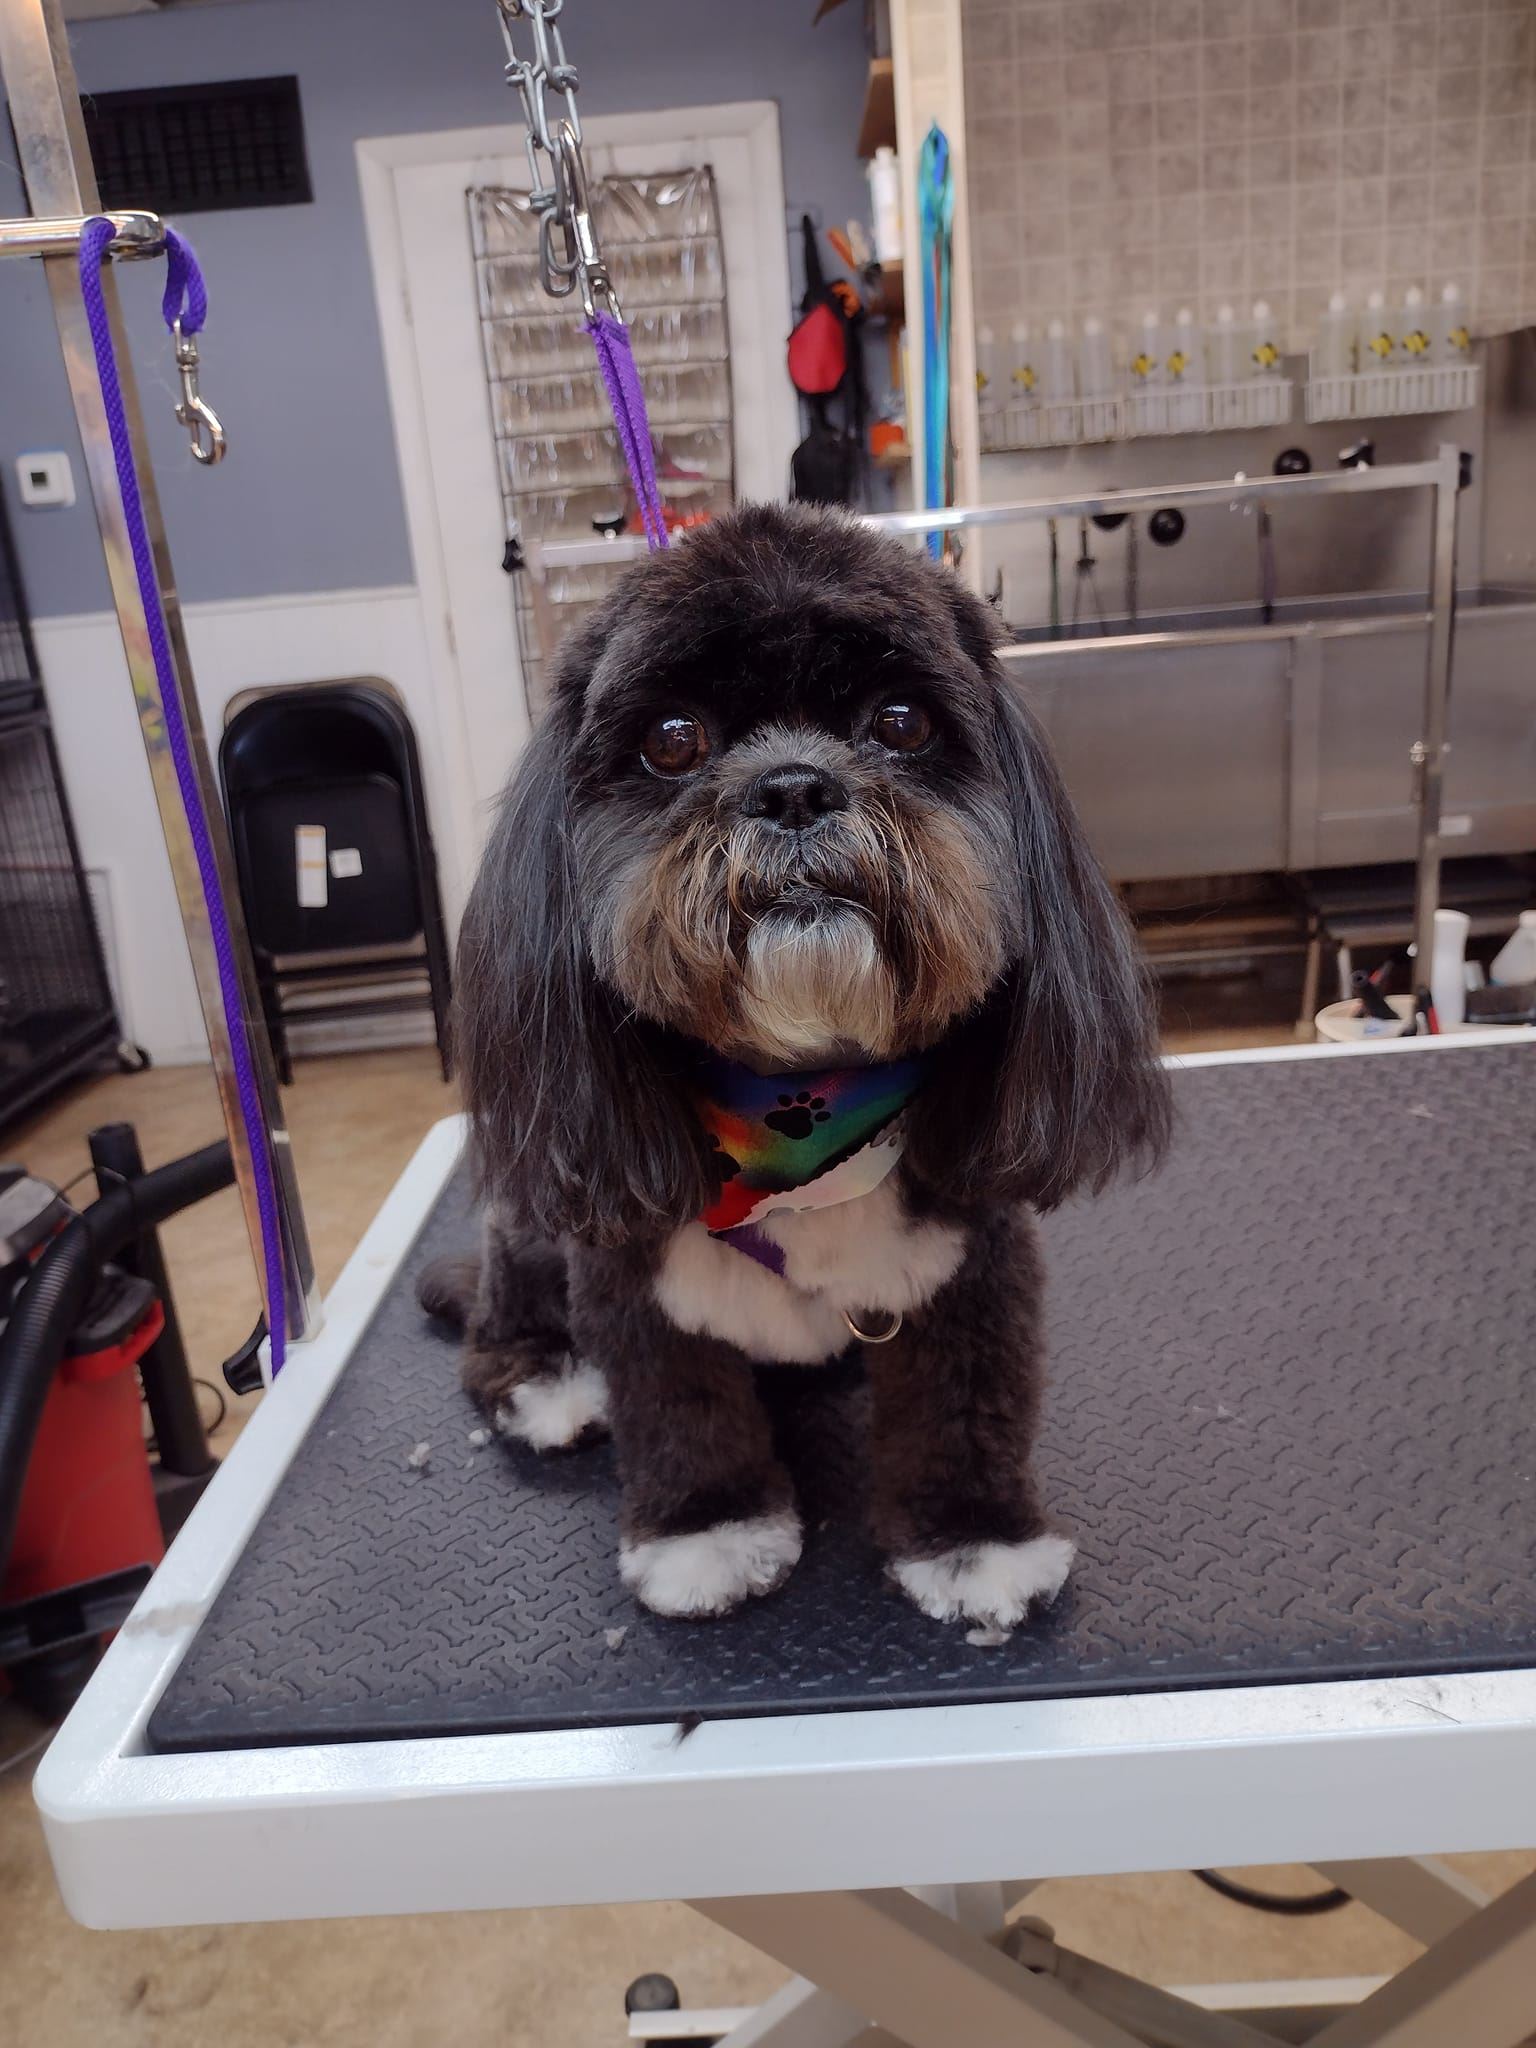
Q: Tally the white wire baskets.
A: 3